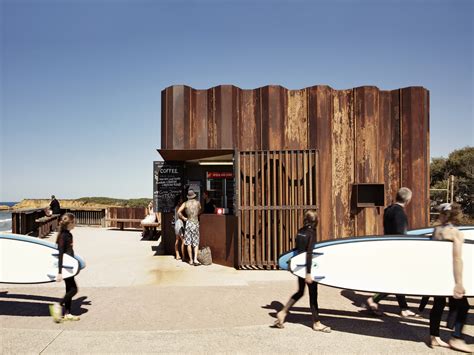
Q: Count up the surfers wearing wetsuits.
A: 4